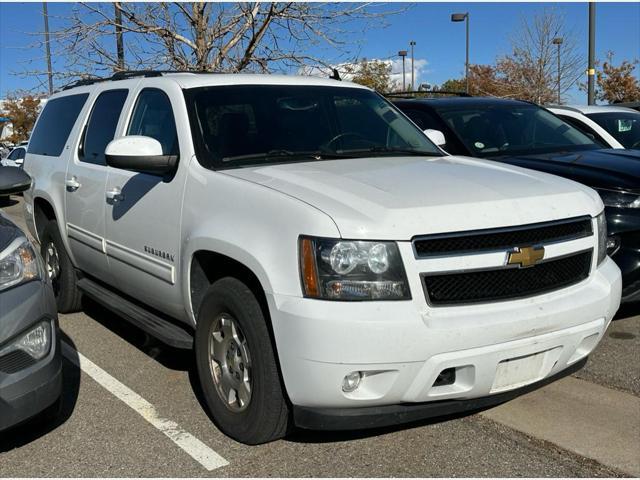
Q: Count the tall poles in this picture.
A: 7